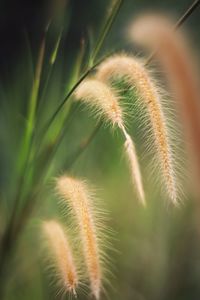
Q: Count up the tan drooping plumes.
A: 5